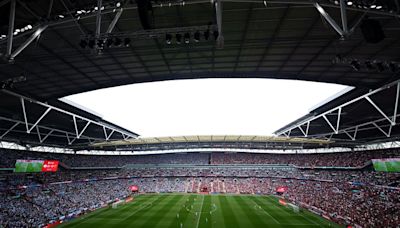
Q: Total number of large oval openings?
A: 1